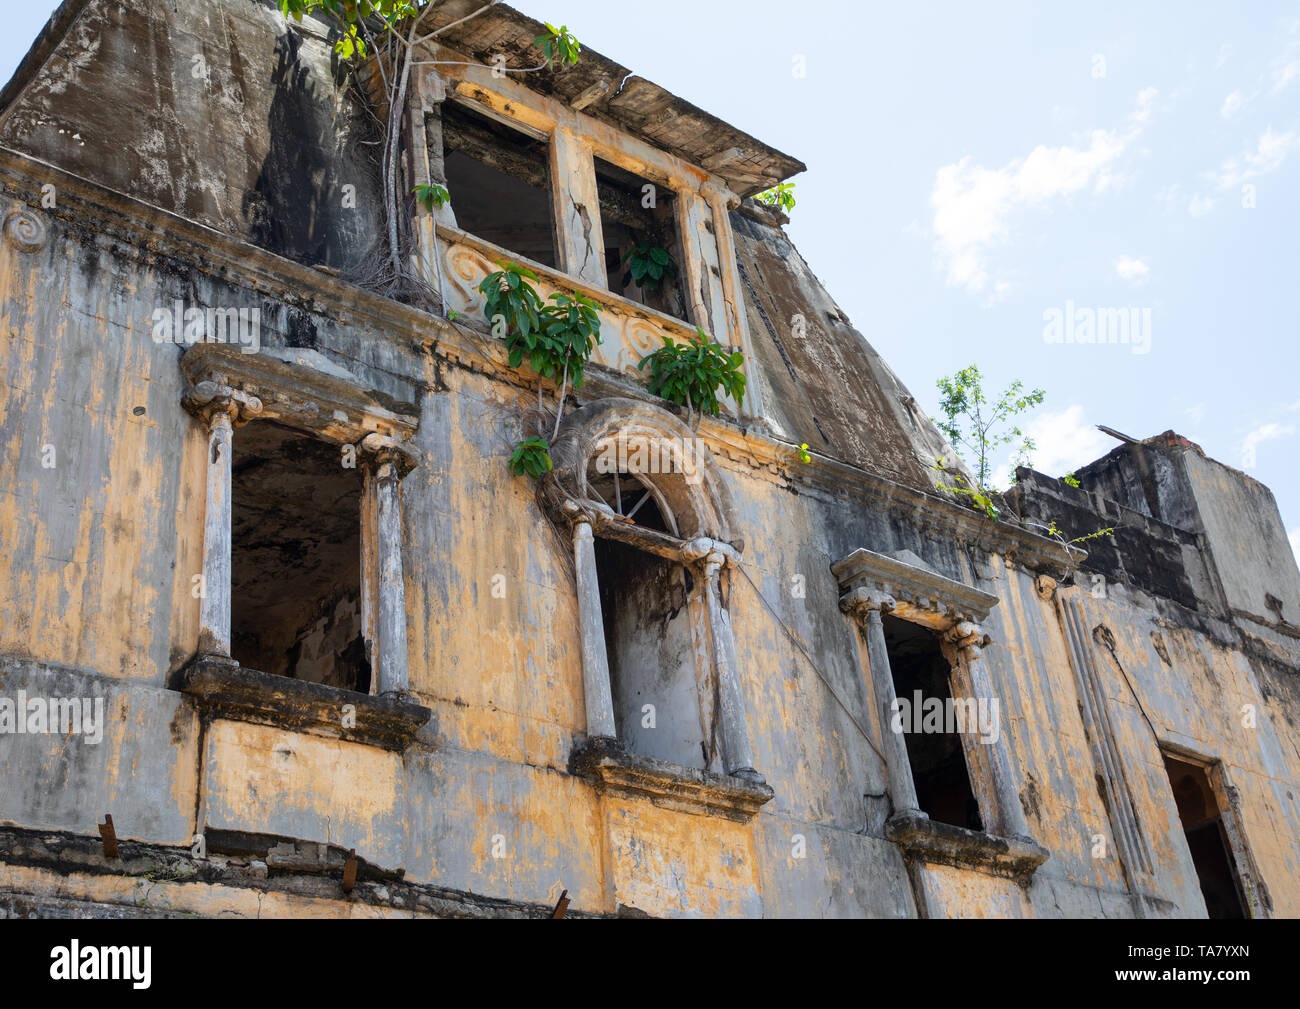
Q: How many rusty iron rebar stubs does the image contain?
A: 3